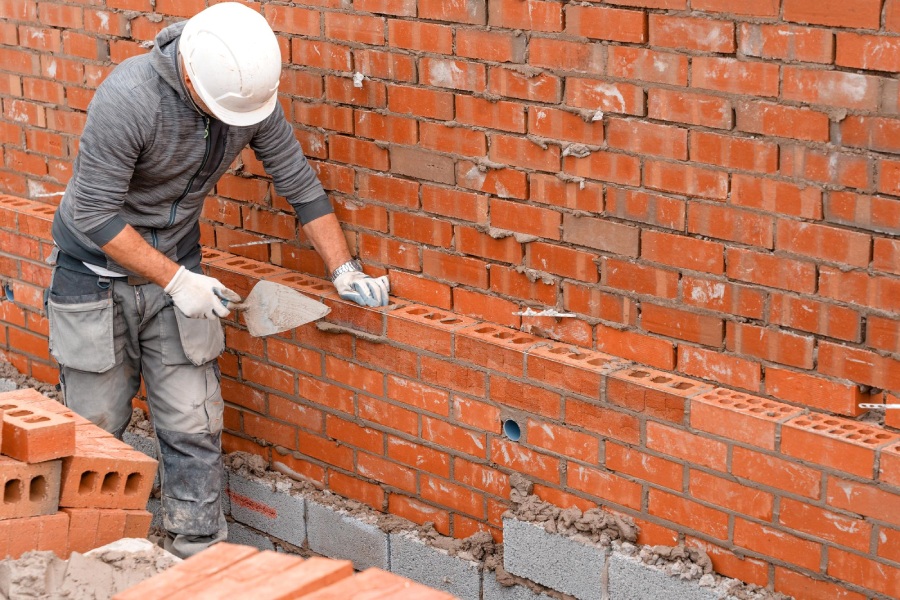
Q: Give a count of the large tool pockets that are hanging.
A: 2